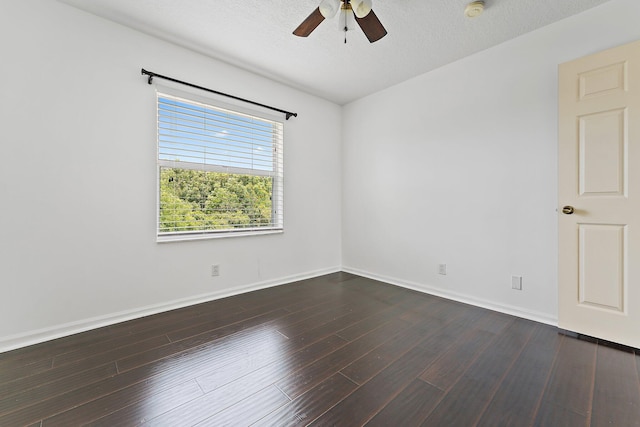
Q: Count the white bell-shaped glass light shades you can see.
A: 3